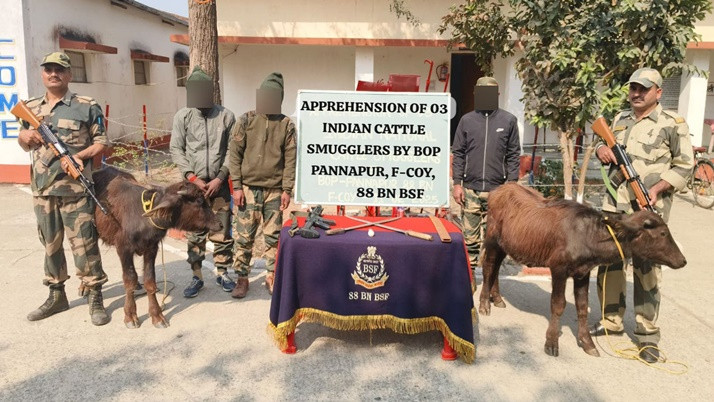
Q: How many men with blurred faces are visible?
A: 3